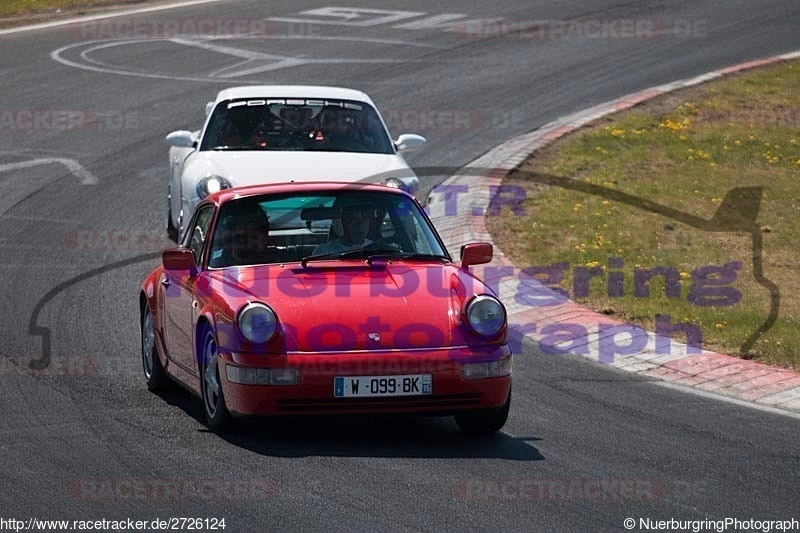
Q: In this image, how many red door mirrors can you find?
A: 2